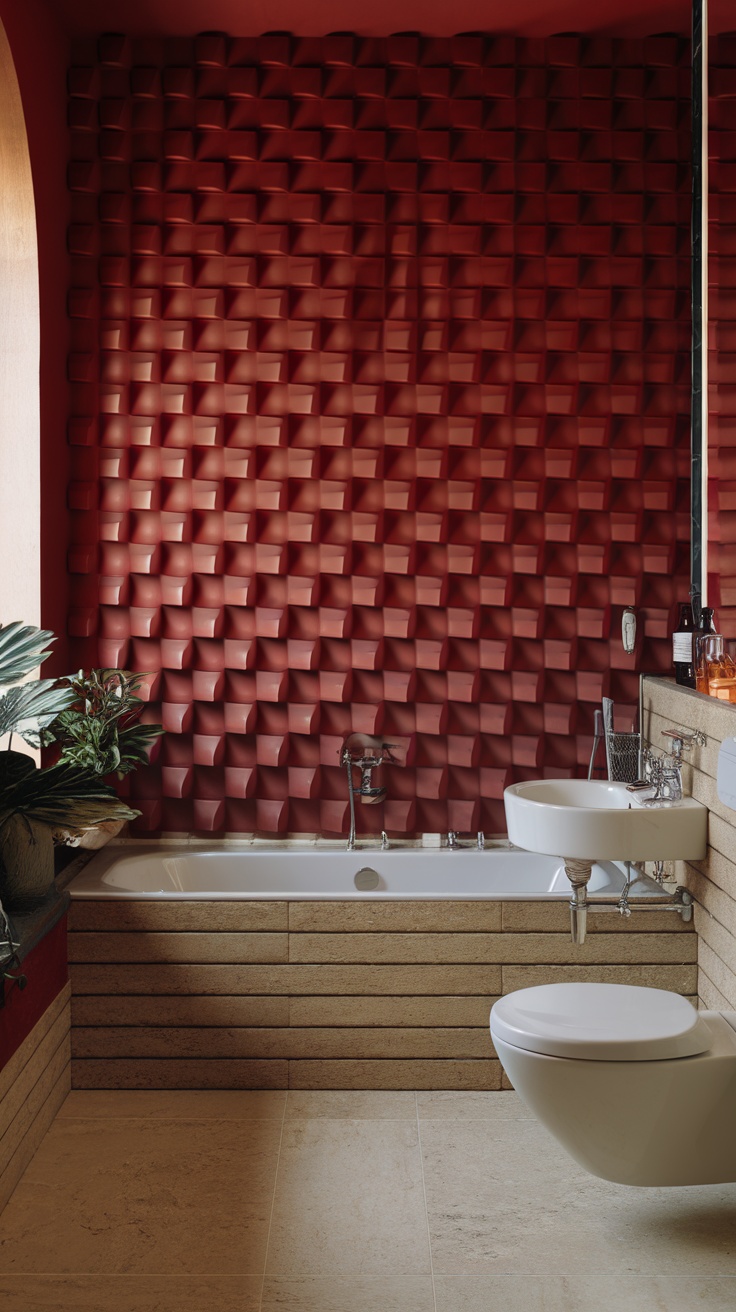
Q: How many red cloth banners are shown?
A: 0